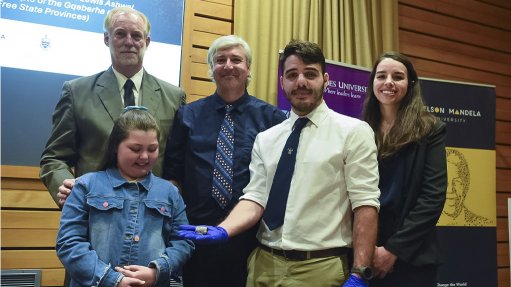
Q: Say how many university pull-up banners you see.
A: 2